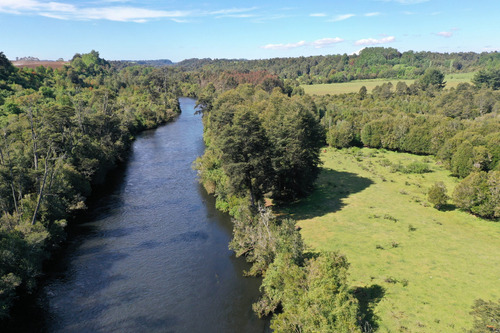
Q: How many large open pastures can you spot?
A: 2